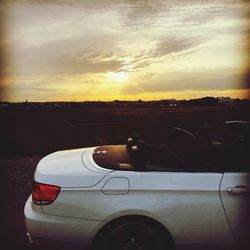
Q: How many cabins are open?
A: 1